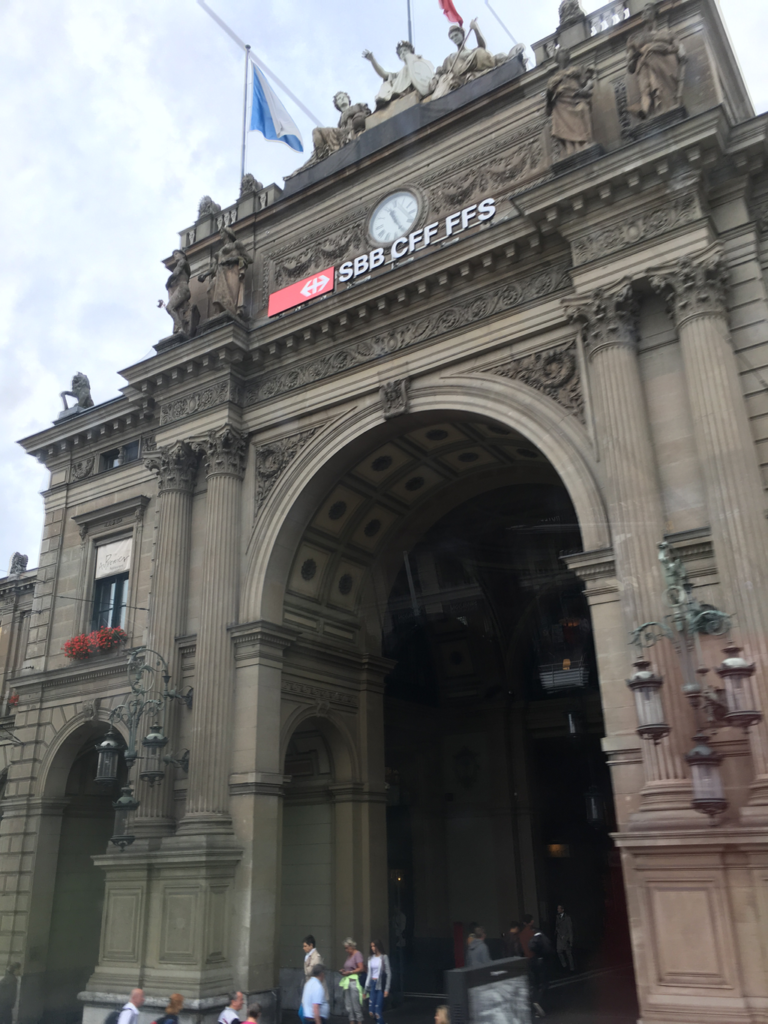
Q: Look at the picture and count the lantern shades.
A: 6